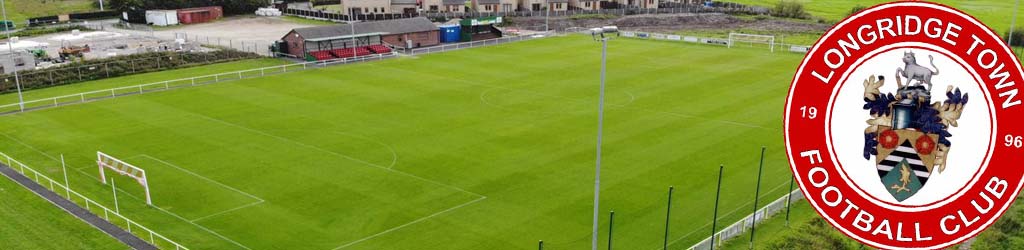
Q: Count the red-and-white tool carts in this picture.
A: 0